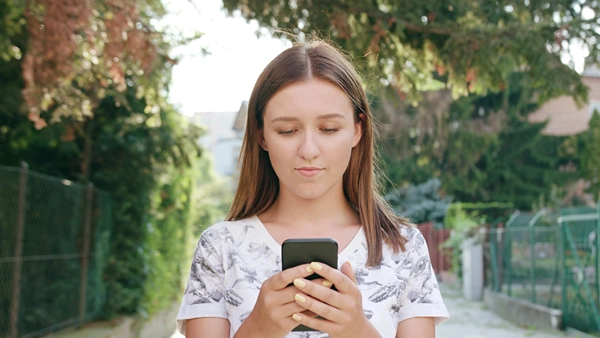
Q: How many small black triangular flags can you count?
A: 0